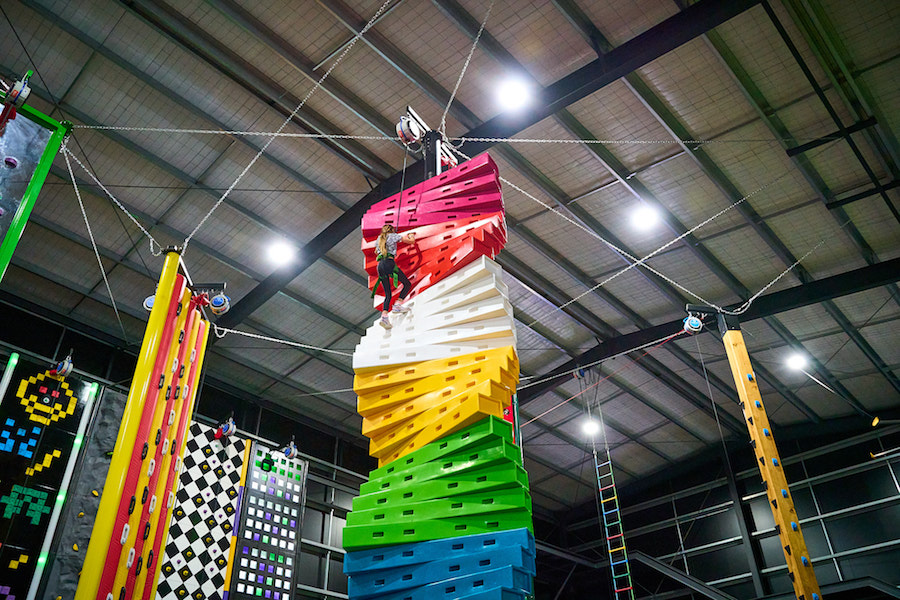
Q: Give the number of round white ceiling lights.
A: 5